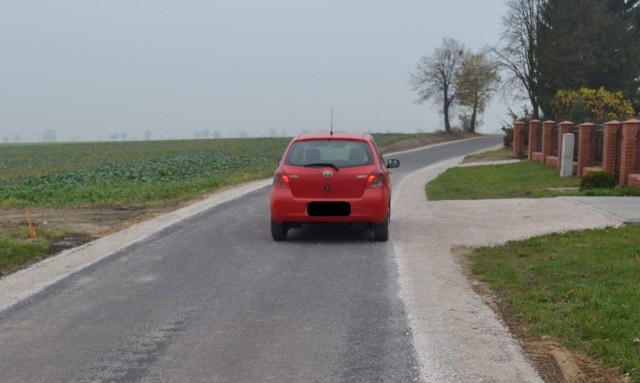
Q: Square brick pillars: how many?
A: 7